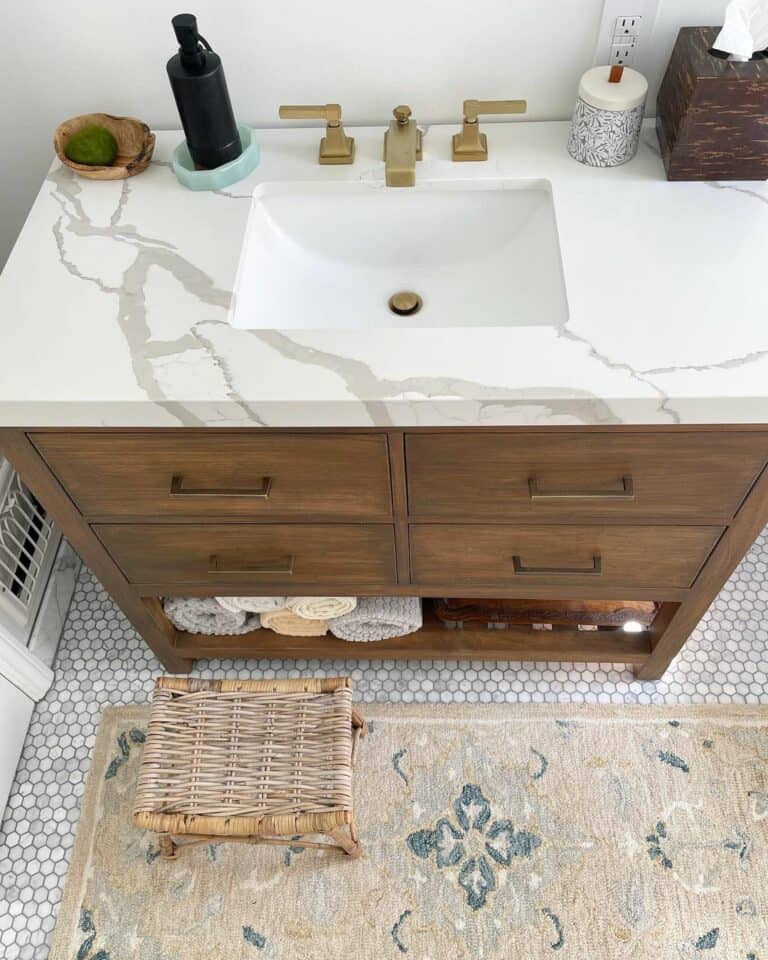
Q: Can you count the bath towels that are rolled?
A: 5